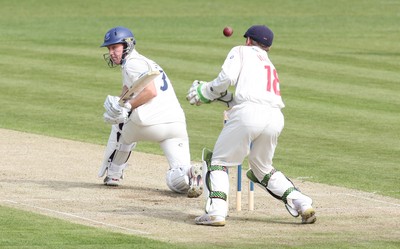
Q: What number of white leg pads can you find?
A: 4